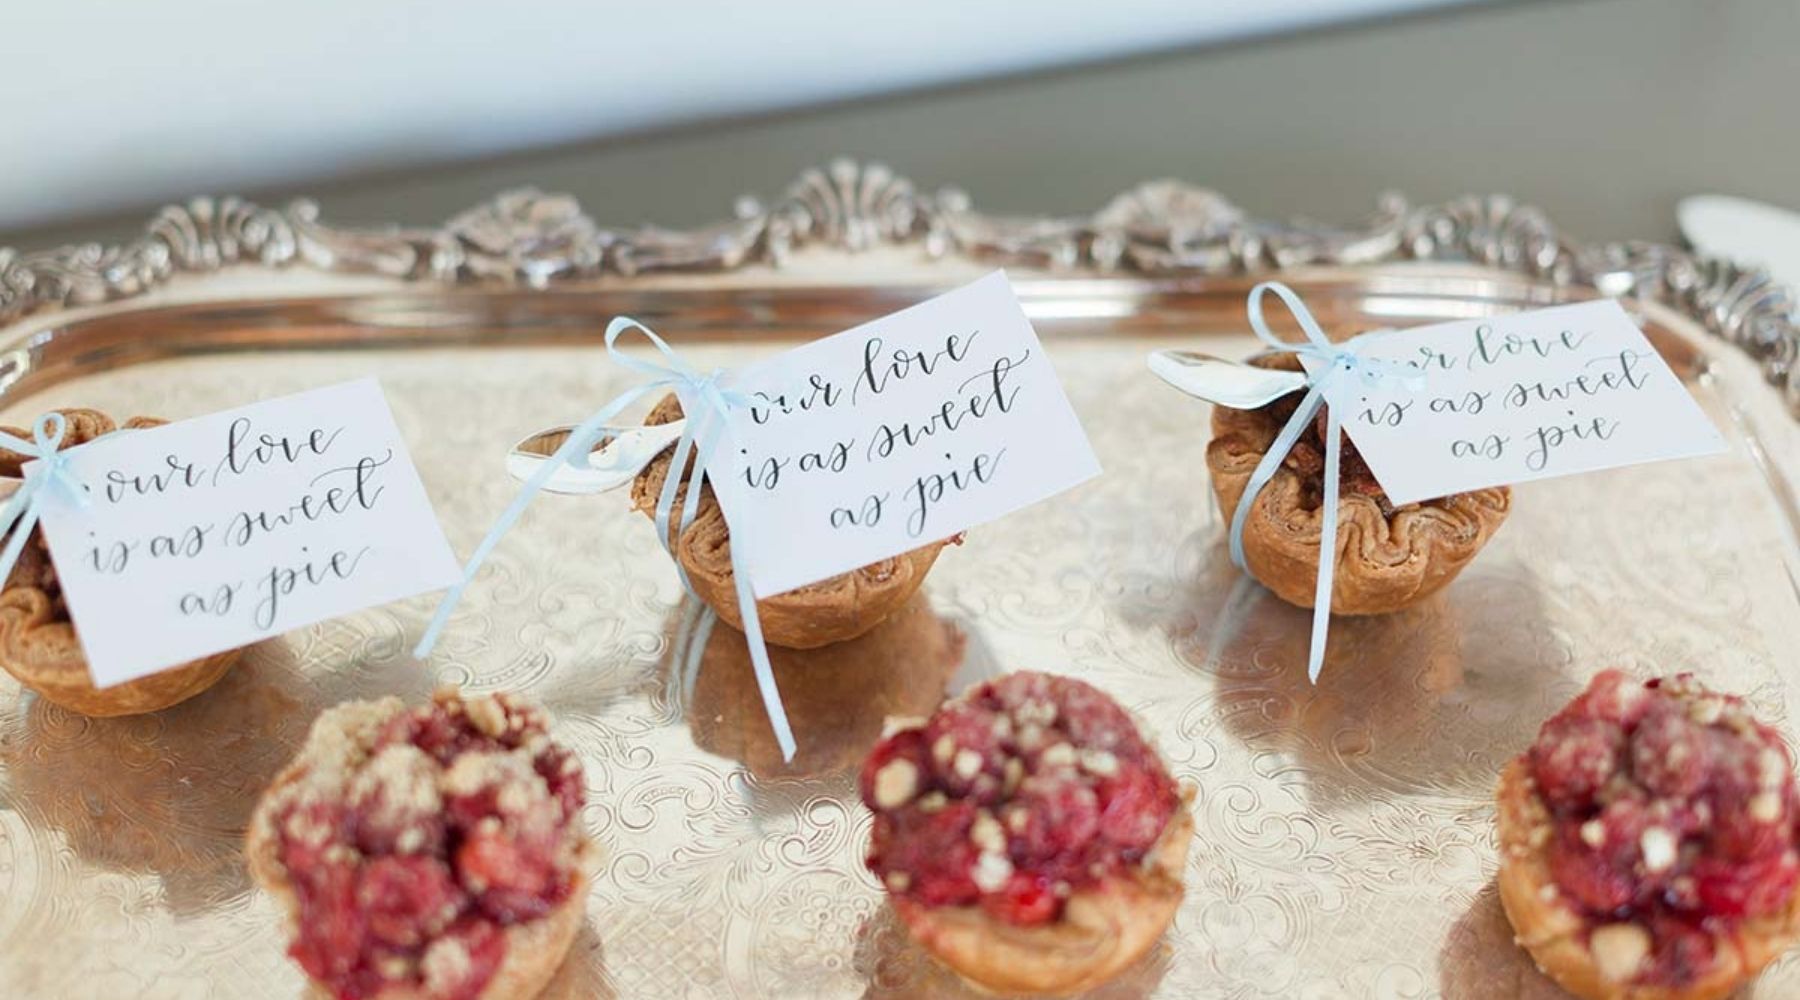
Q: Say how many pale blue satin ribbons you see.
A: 3